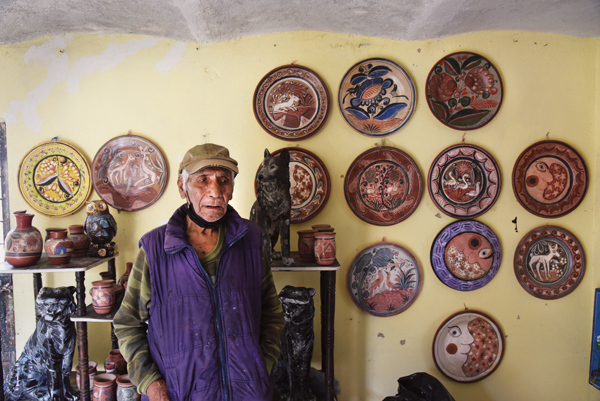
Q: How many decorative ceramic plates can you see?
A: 13